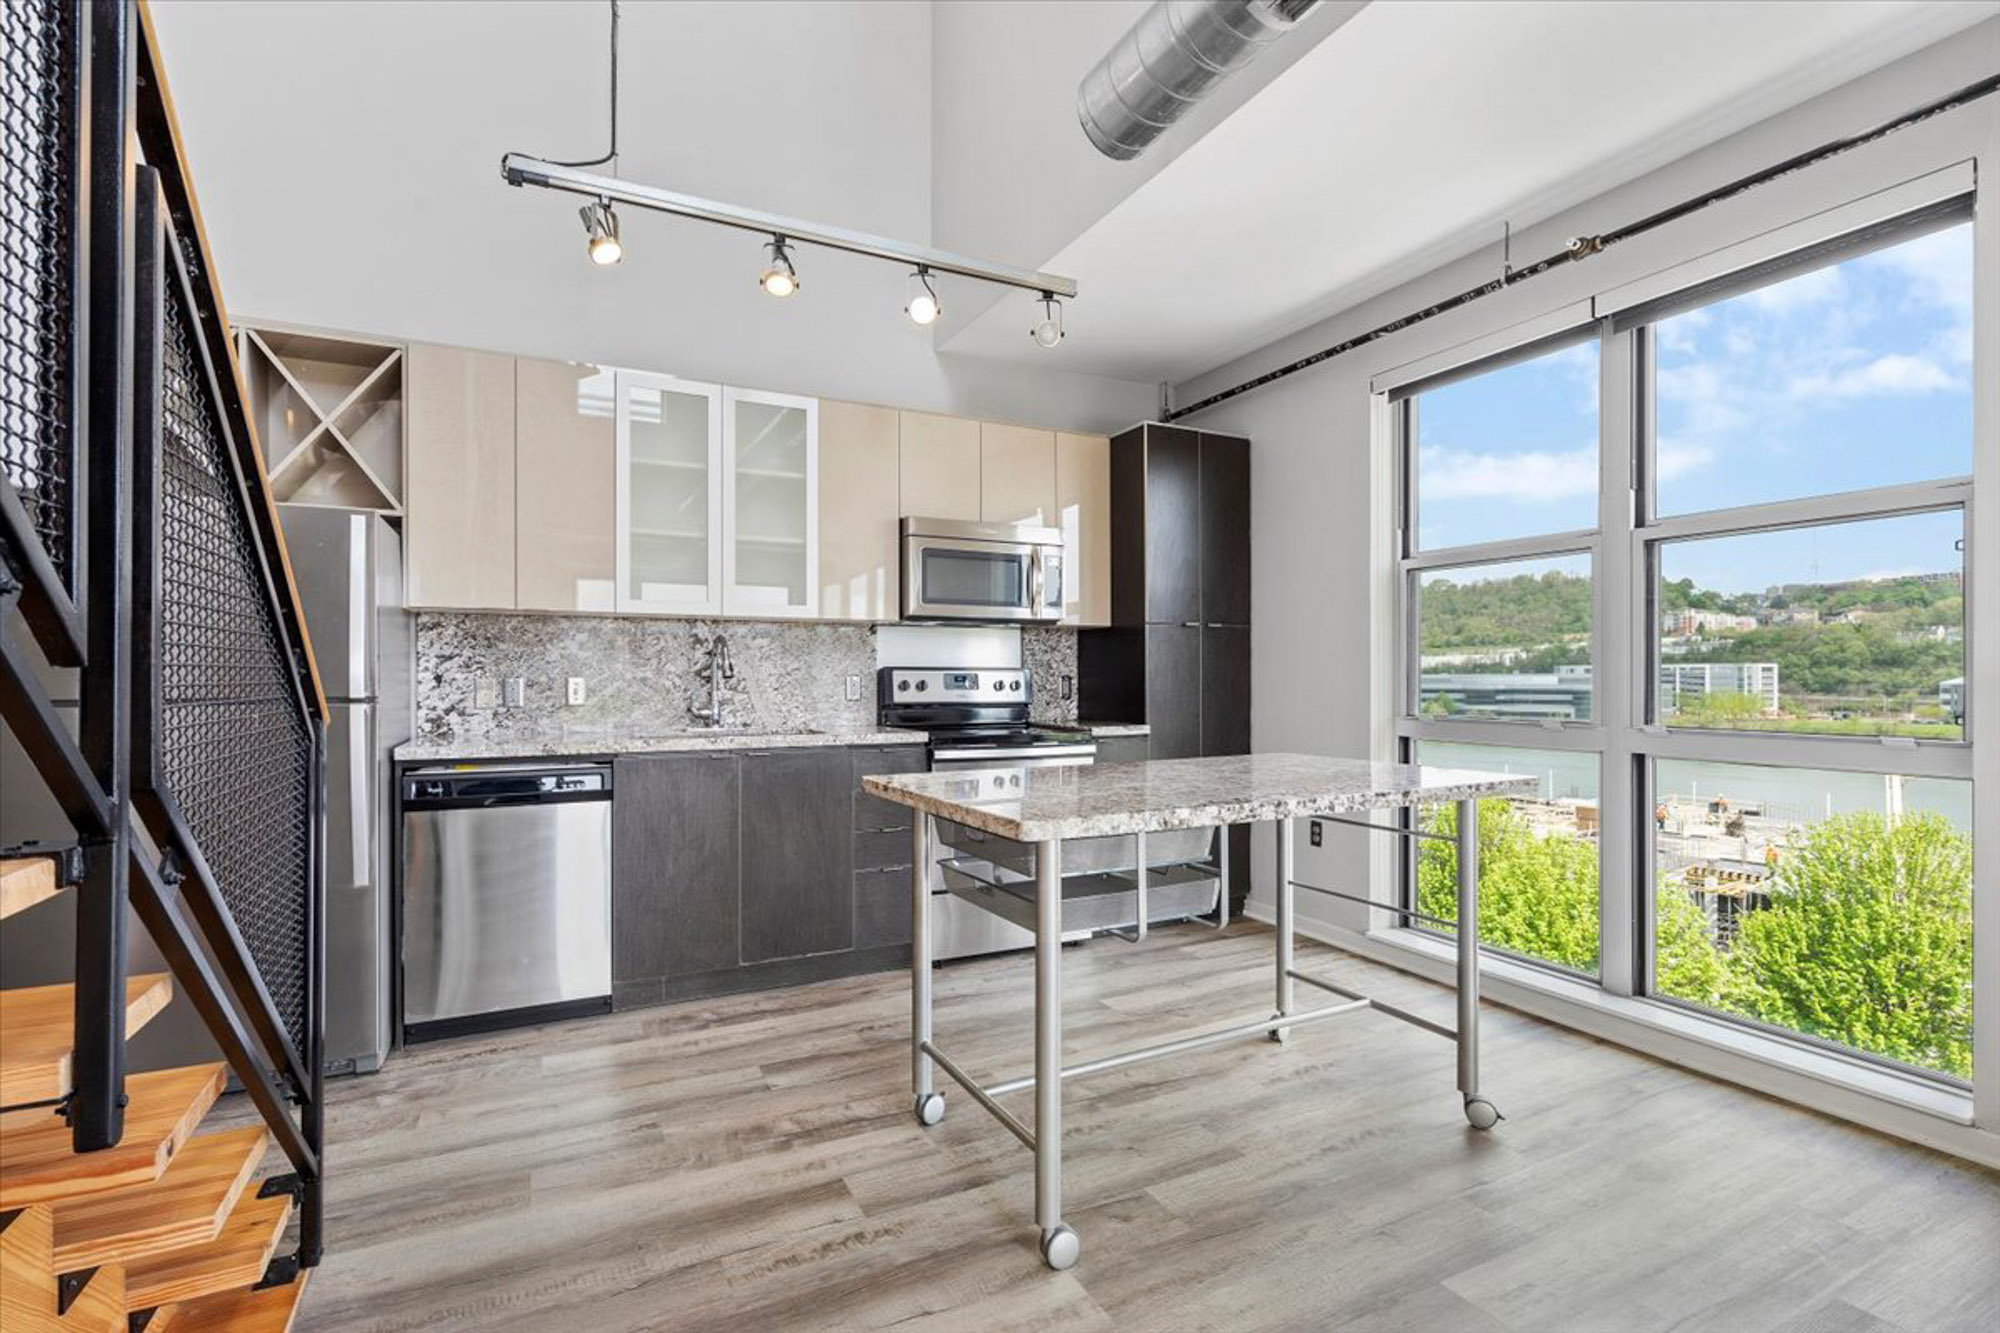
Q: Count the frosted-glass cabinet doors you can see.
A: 2